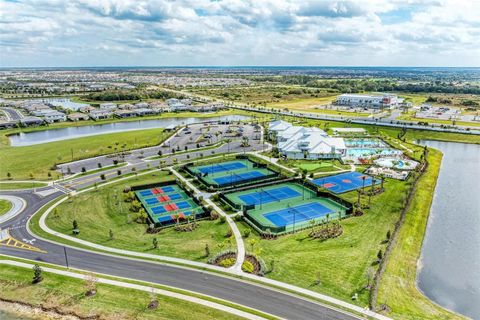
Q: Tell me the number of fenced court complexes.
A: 3